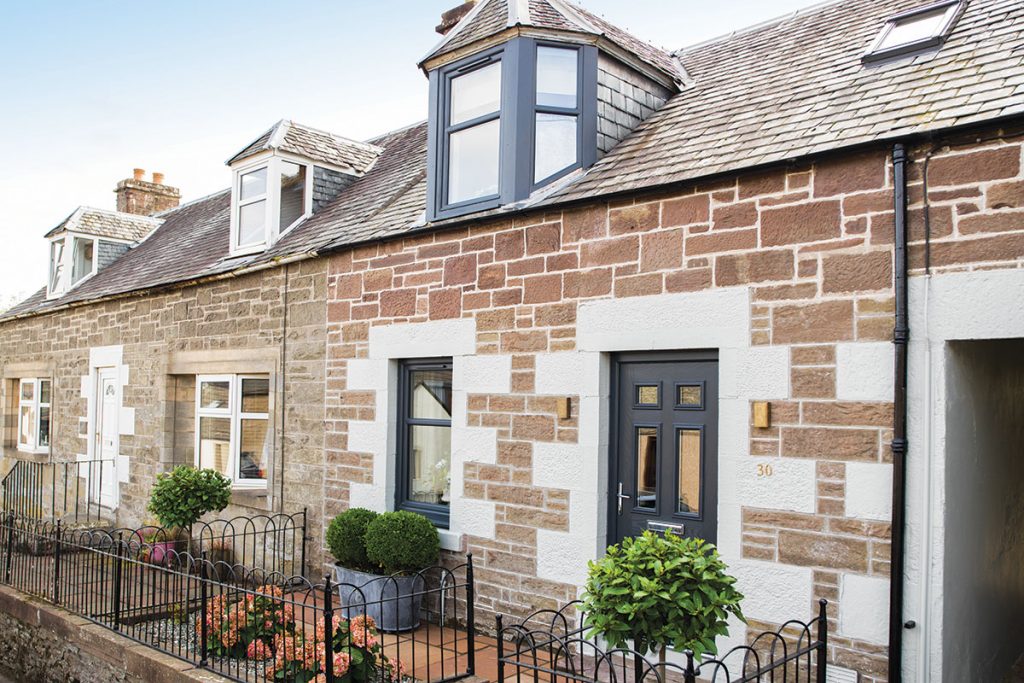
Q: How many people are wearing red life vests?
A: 0